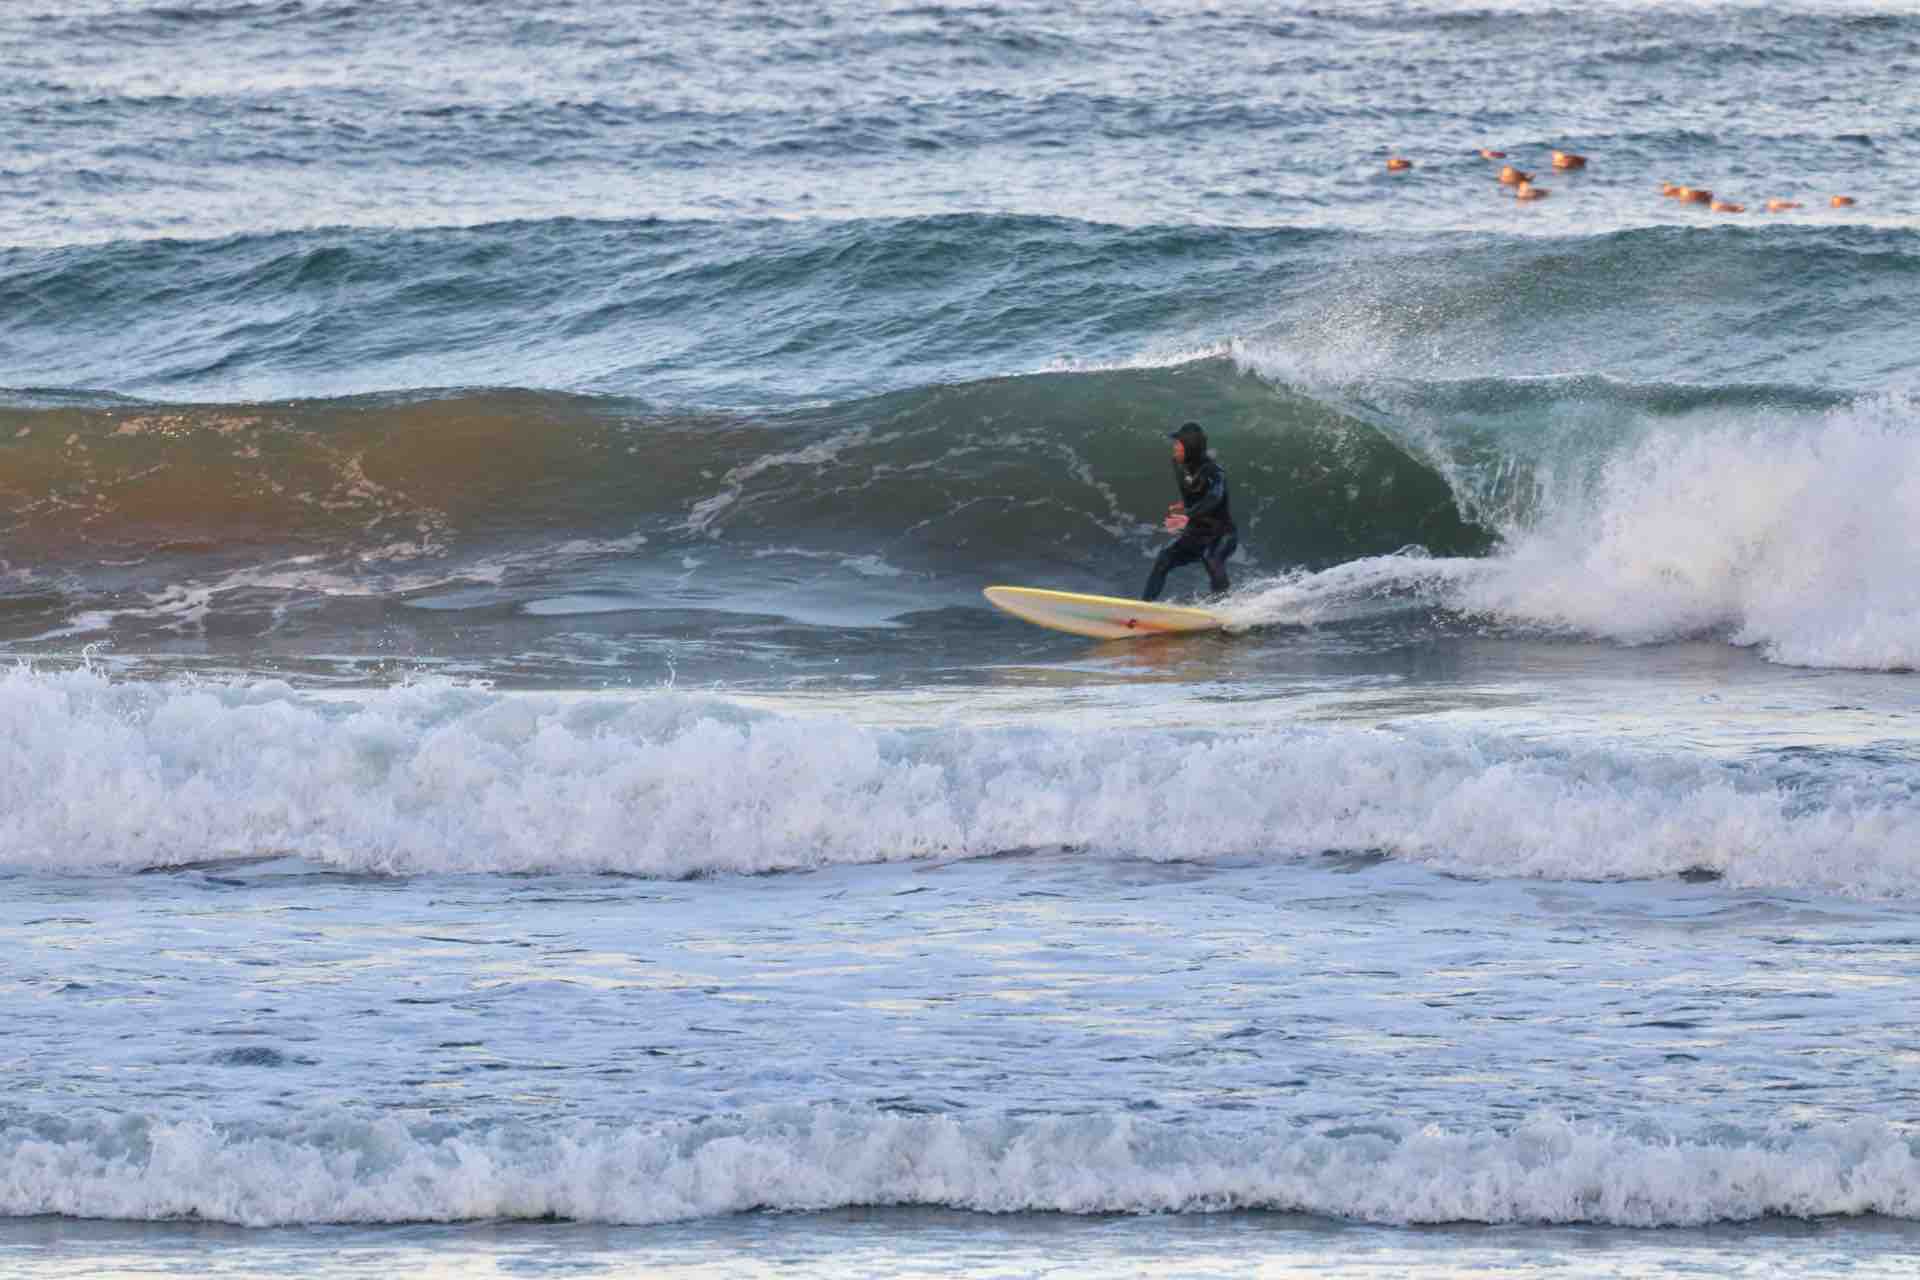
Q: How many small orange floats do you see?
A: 10